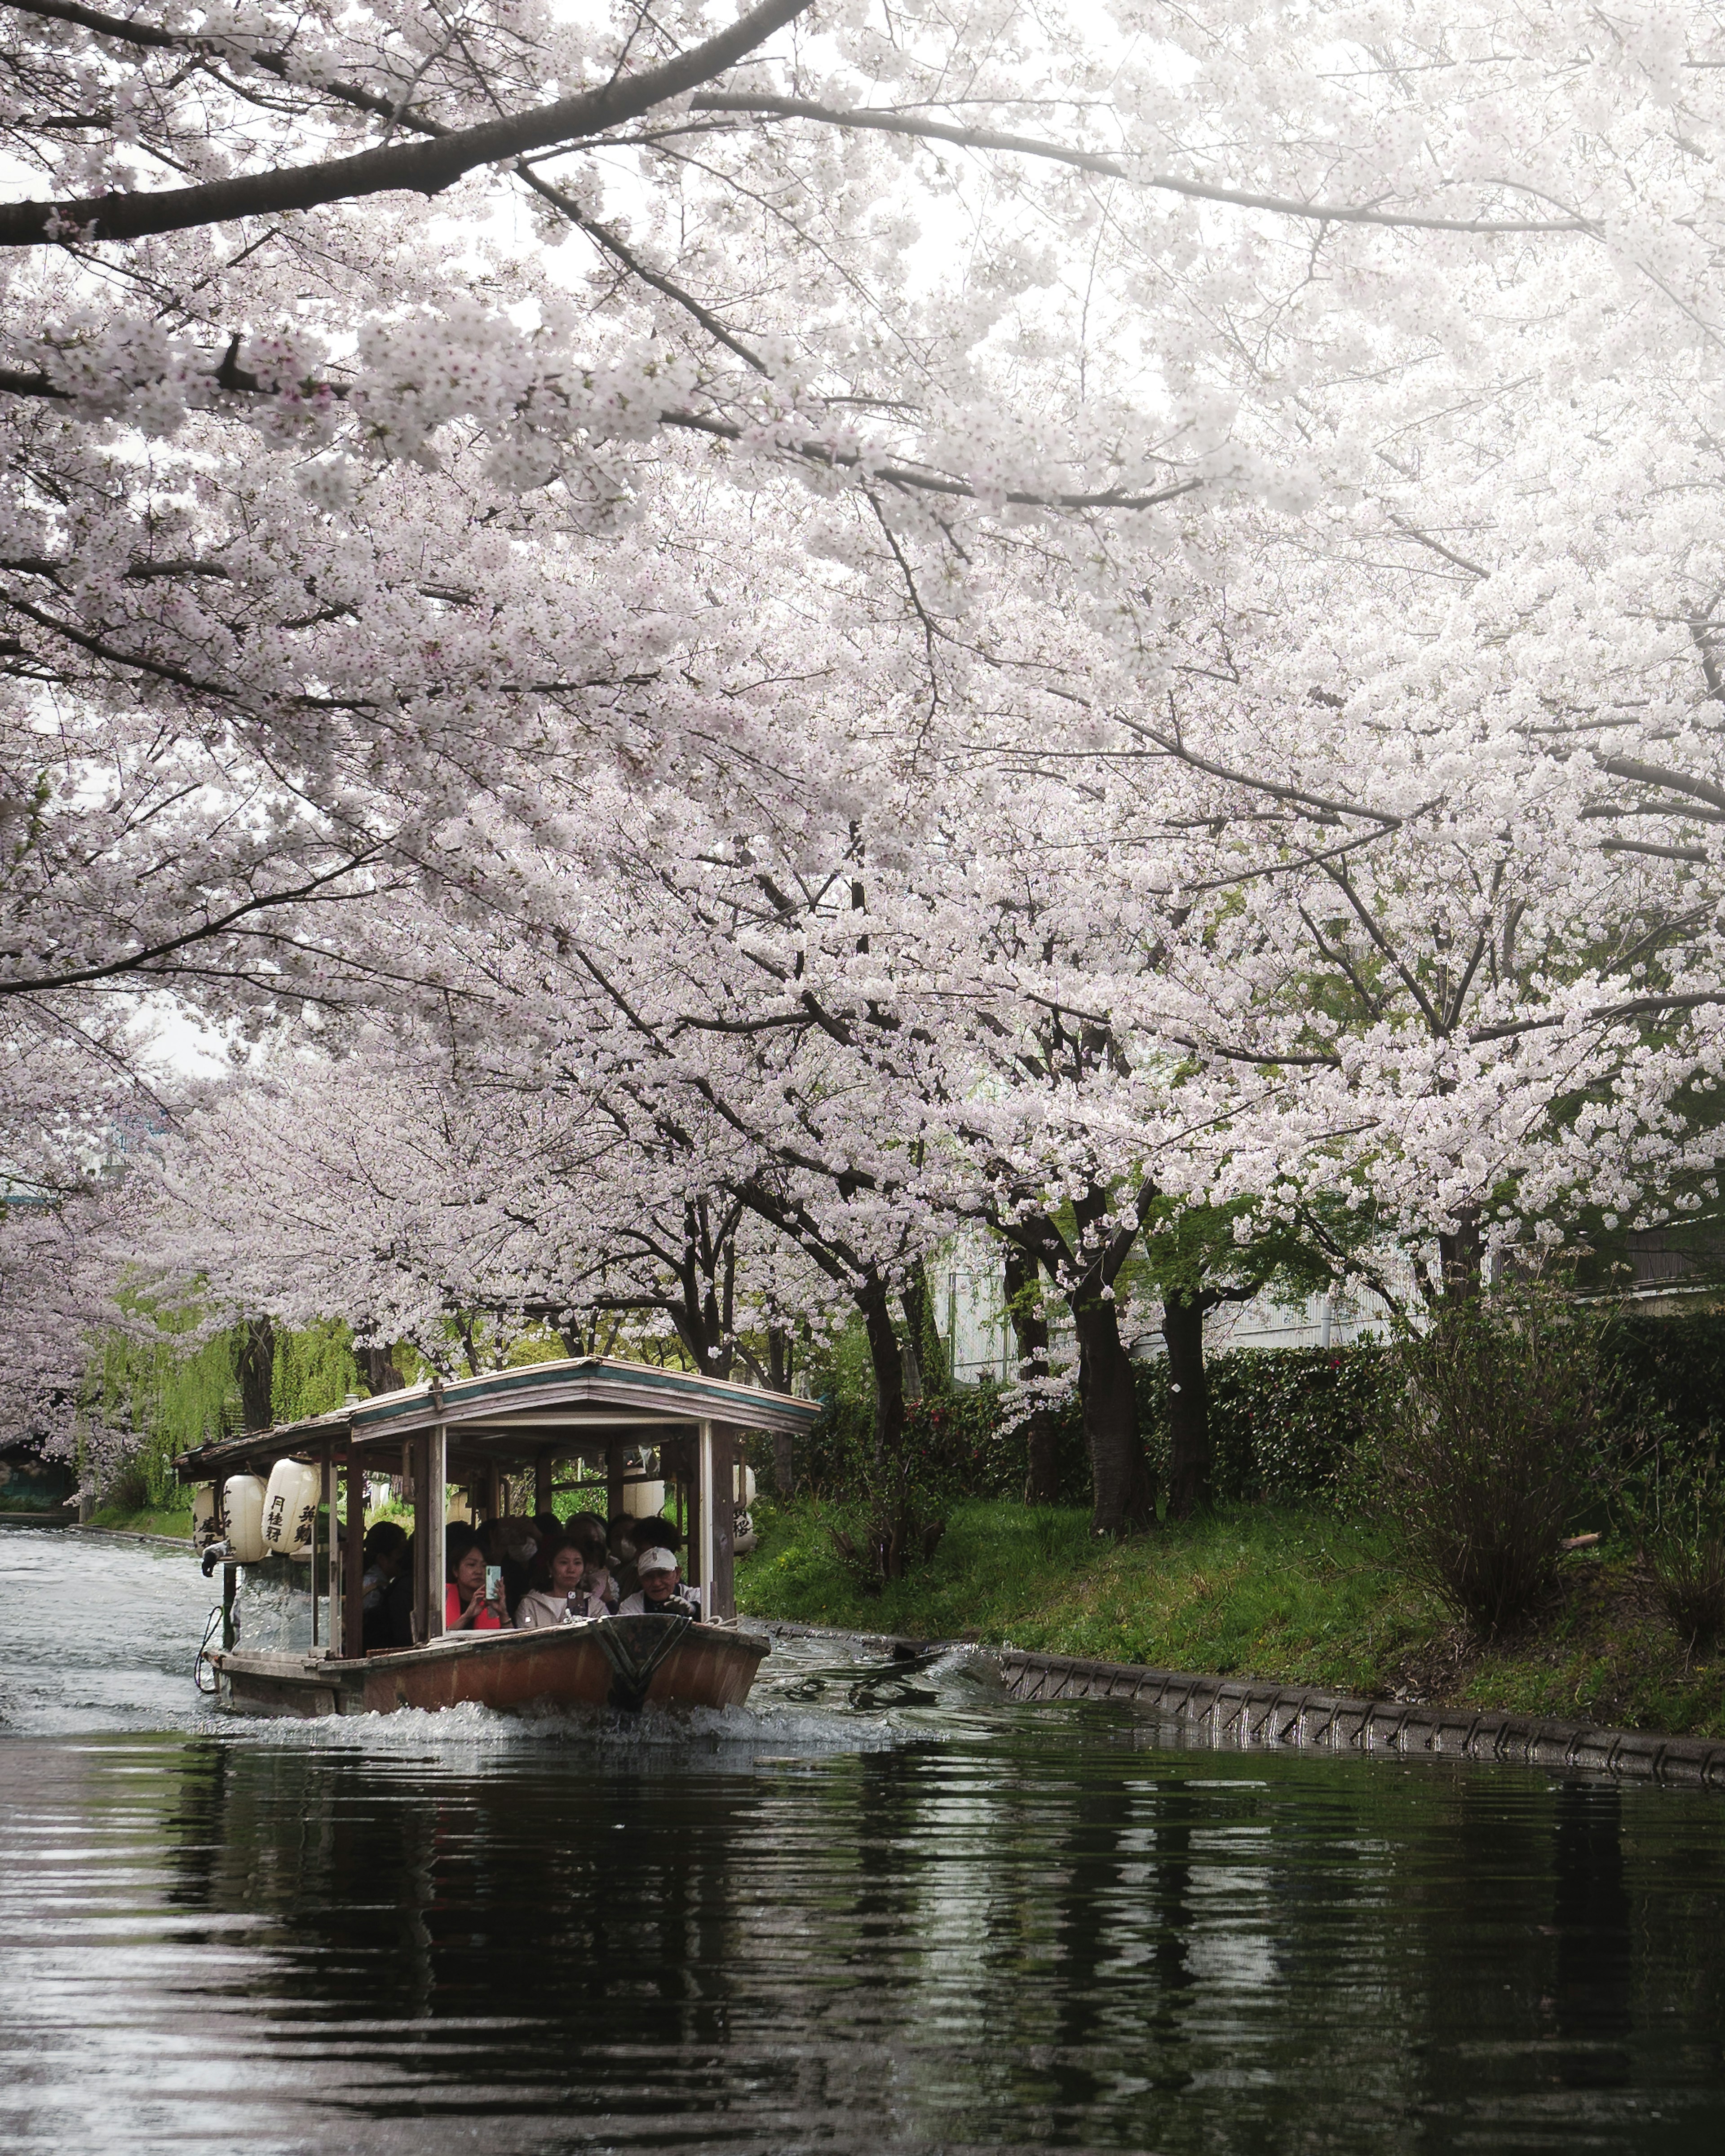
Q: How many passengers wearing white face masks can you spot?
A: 2